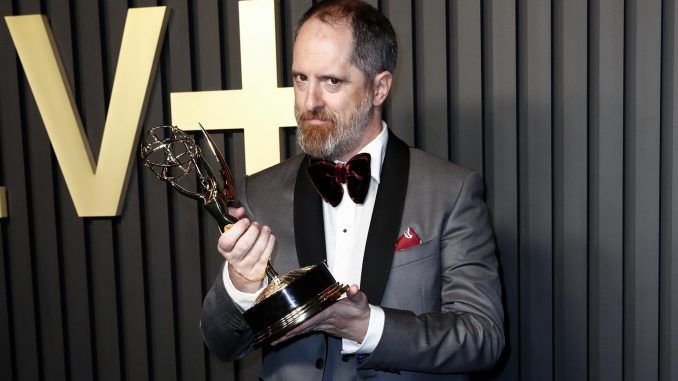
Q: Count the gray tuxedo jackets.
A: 1